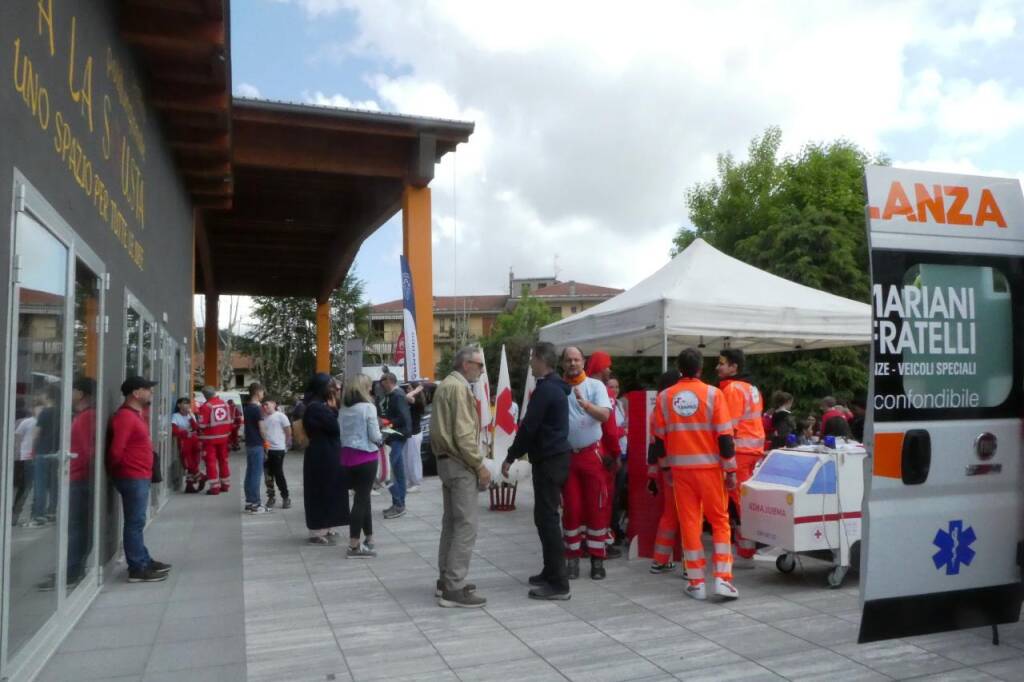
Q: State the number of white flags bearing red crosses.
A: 3